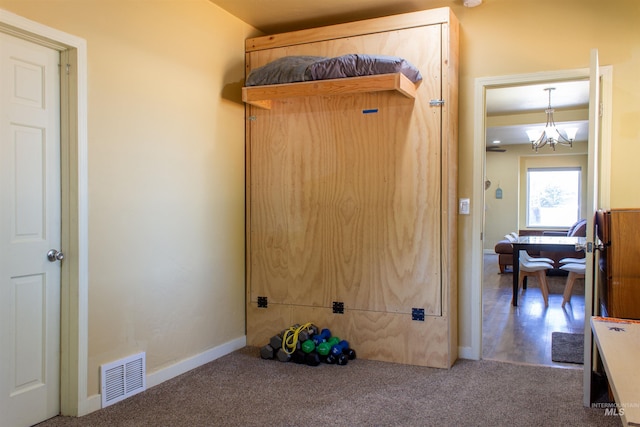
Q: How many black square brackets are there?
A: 3